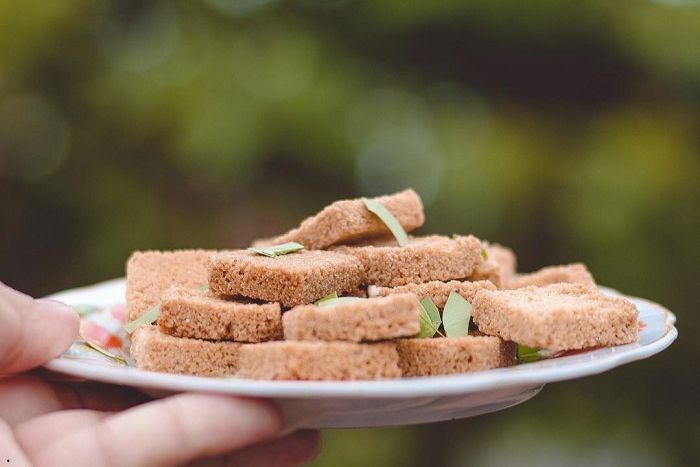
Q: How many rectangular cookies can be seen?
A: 13